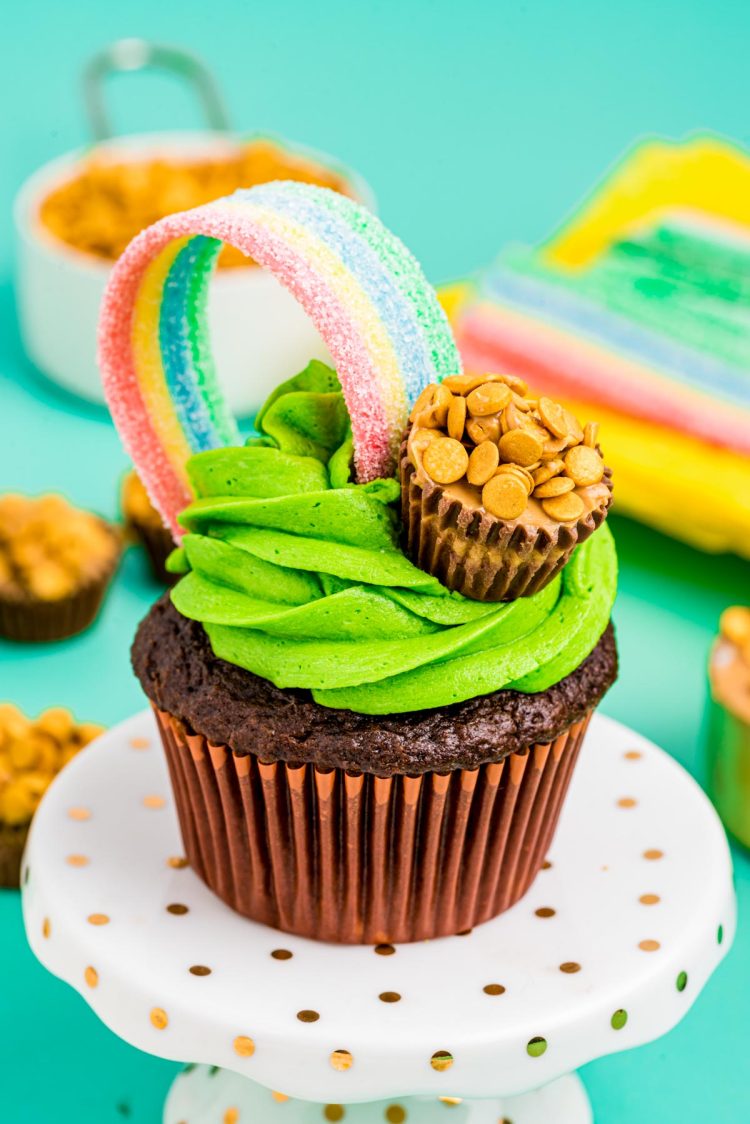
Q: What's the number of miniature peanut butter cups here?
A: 5